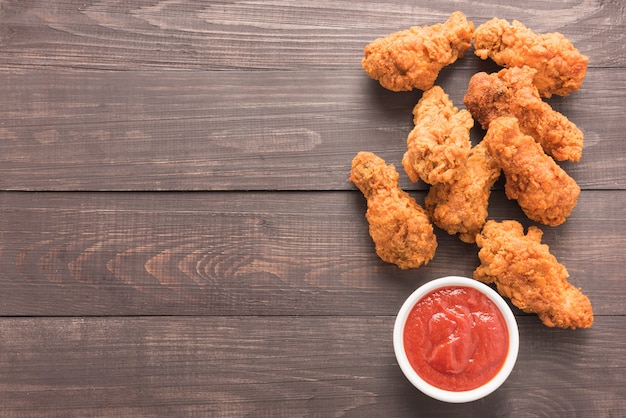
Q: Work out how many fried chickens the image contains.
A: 8